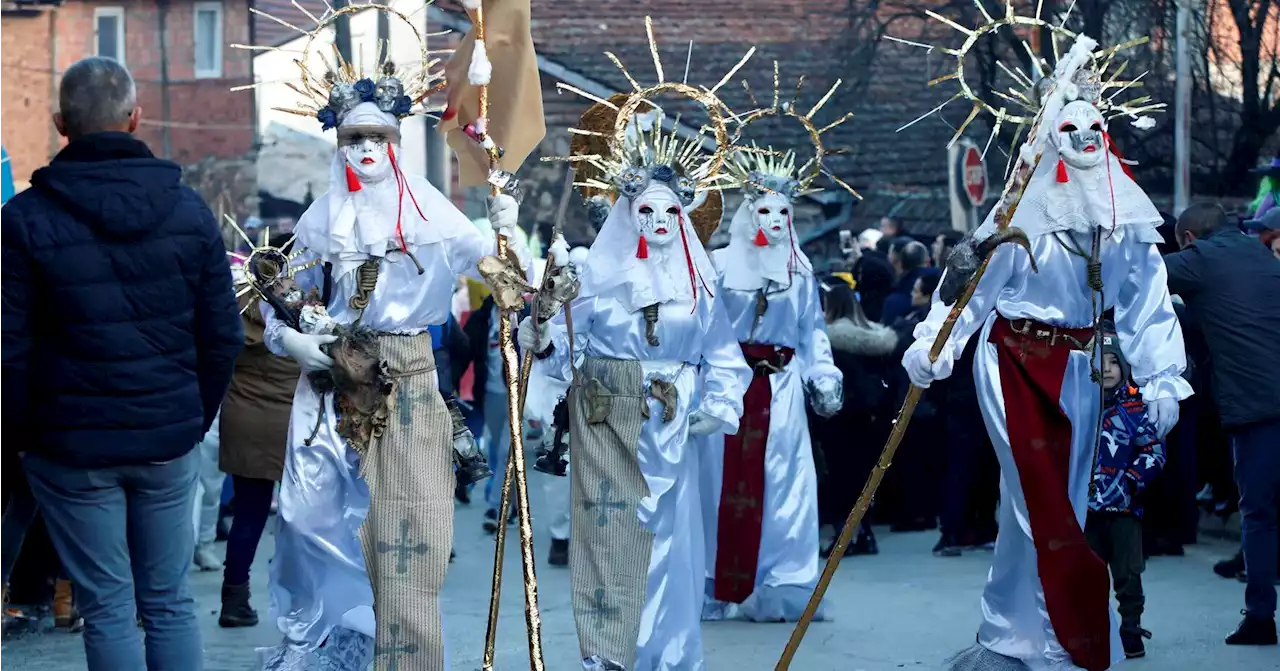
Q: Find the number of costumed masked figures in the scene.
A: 4